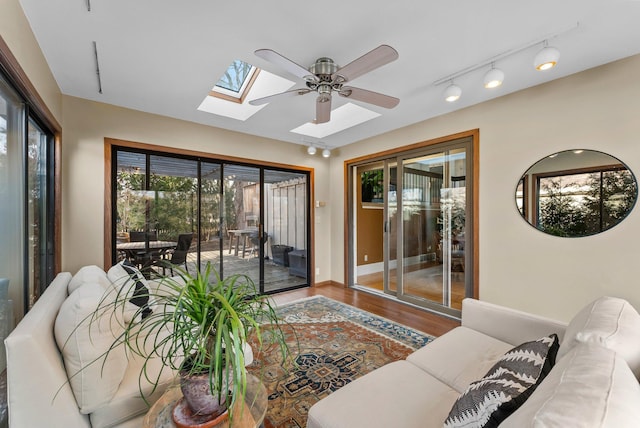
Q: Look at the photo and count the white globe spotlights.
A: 5